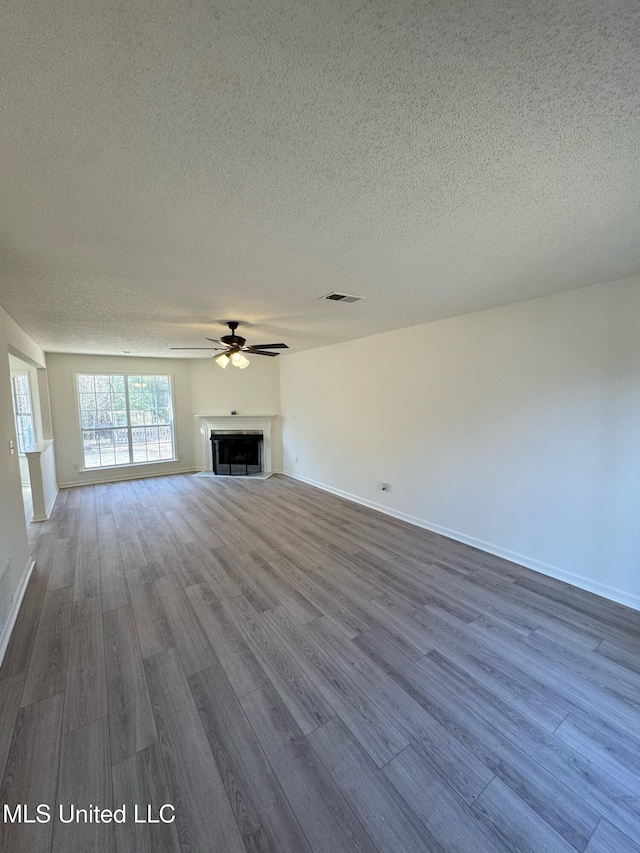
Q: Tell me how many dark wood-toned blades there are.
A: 5